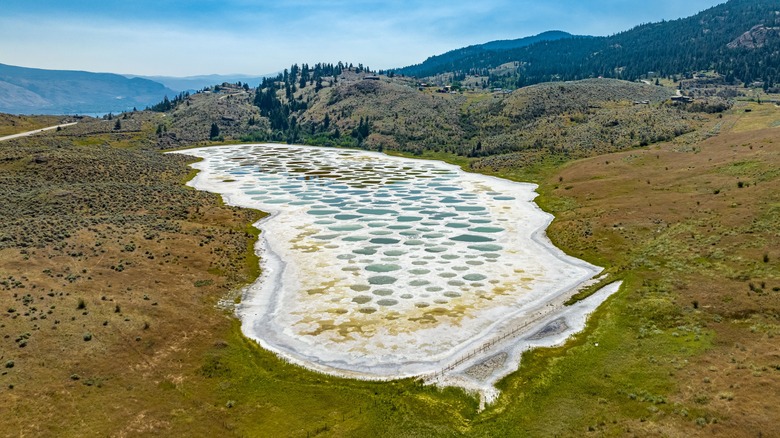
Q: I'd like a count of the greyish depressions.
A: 2